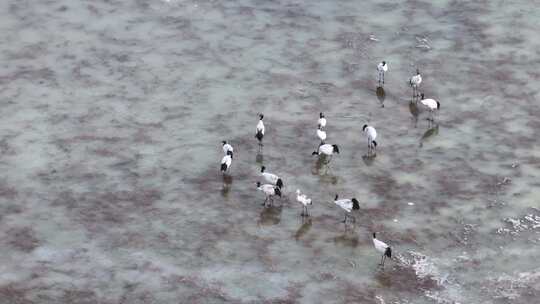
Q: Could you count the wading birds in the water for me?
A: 15